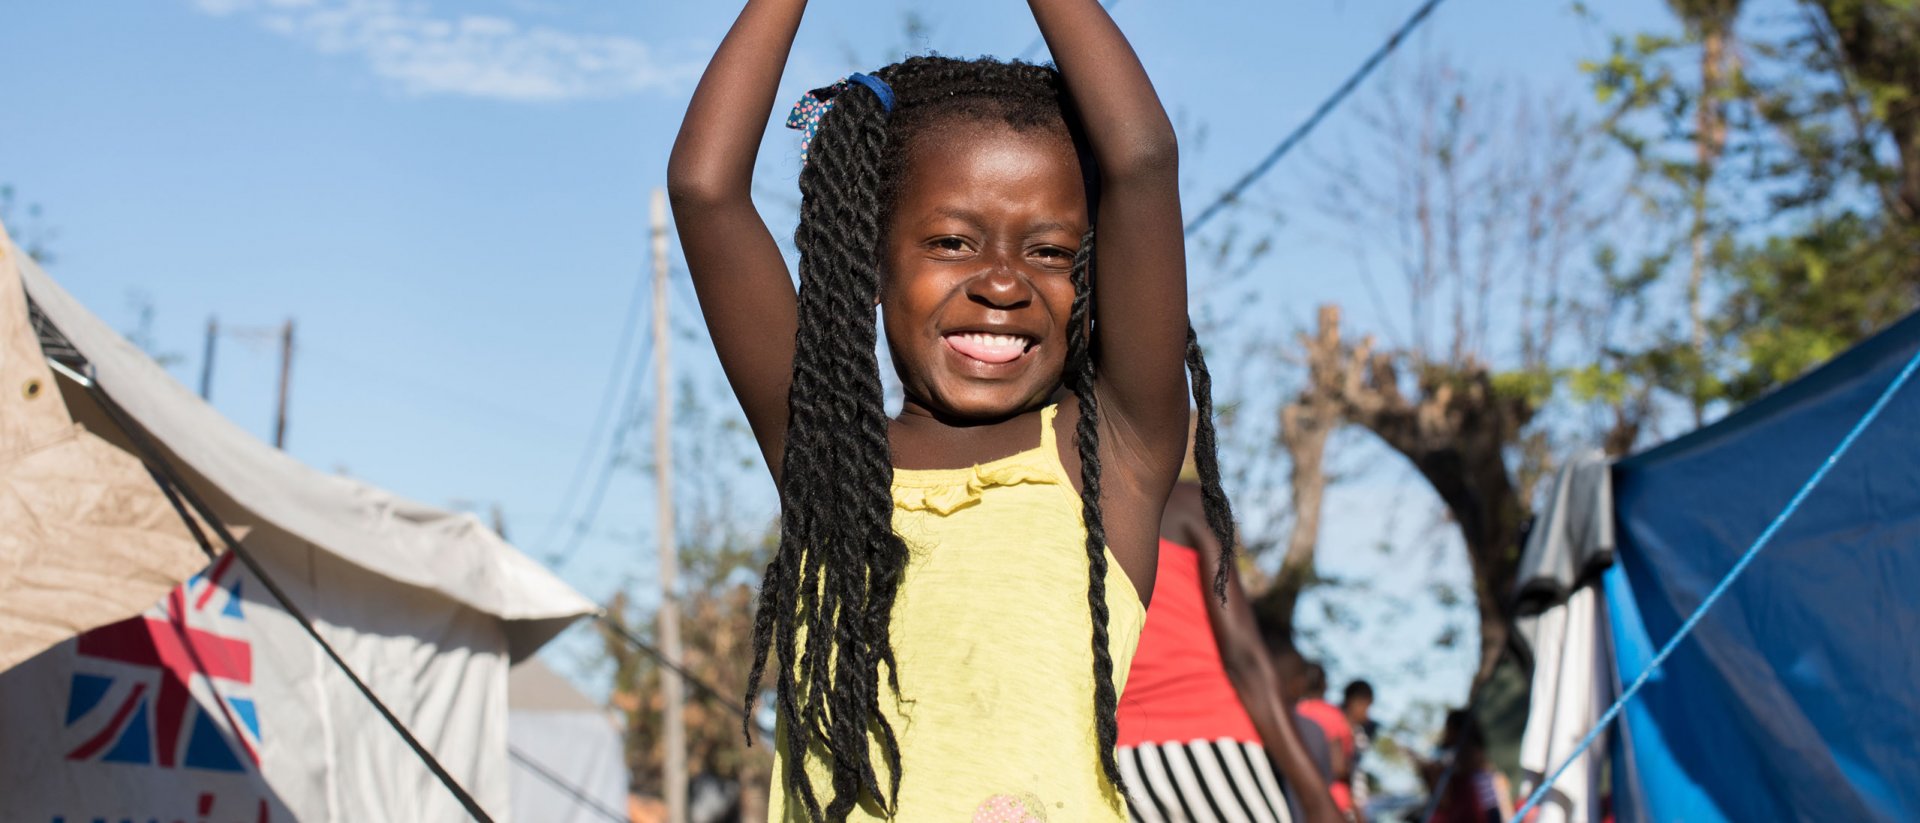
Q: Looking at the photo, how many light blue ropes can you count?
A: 1